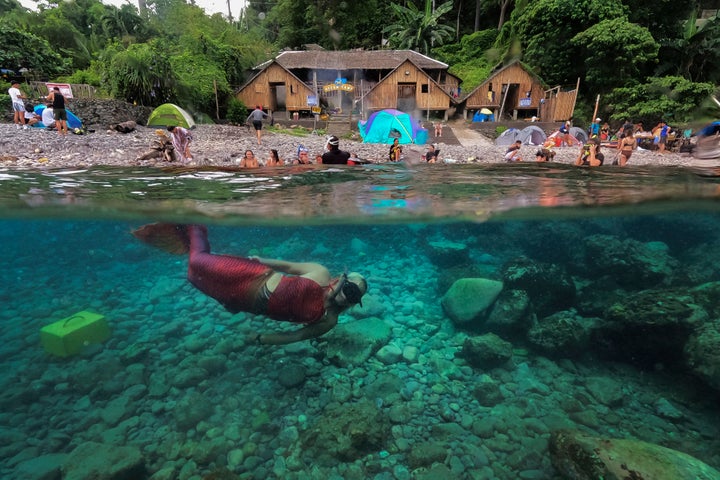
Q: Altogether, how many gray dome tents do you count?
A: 3